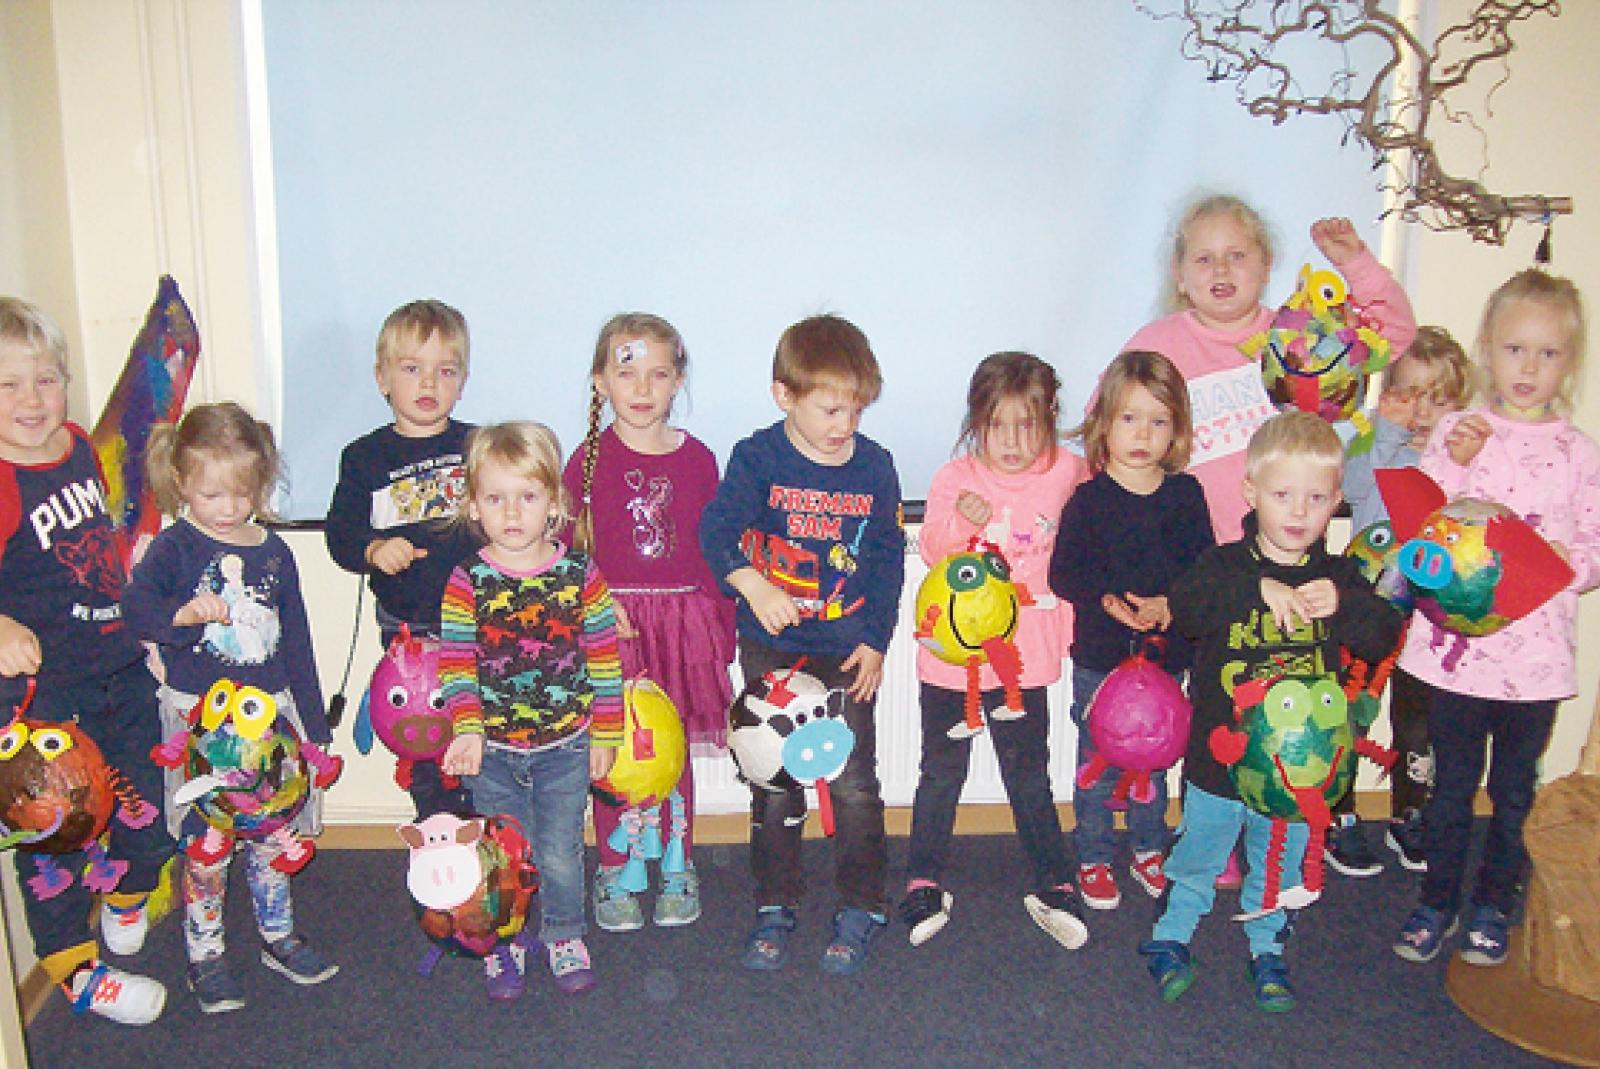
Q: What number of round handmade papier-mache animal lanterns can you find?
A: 12